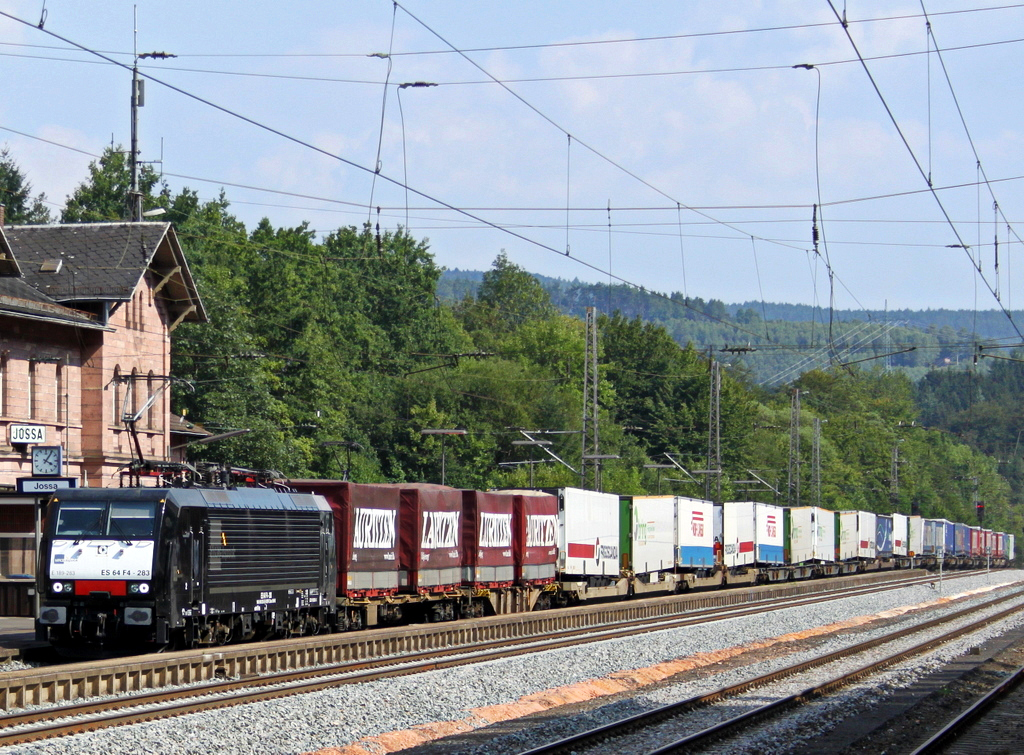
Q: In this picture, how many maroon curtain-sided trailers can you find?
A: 4